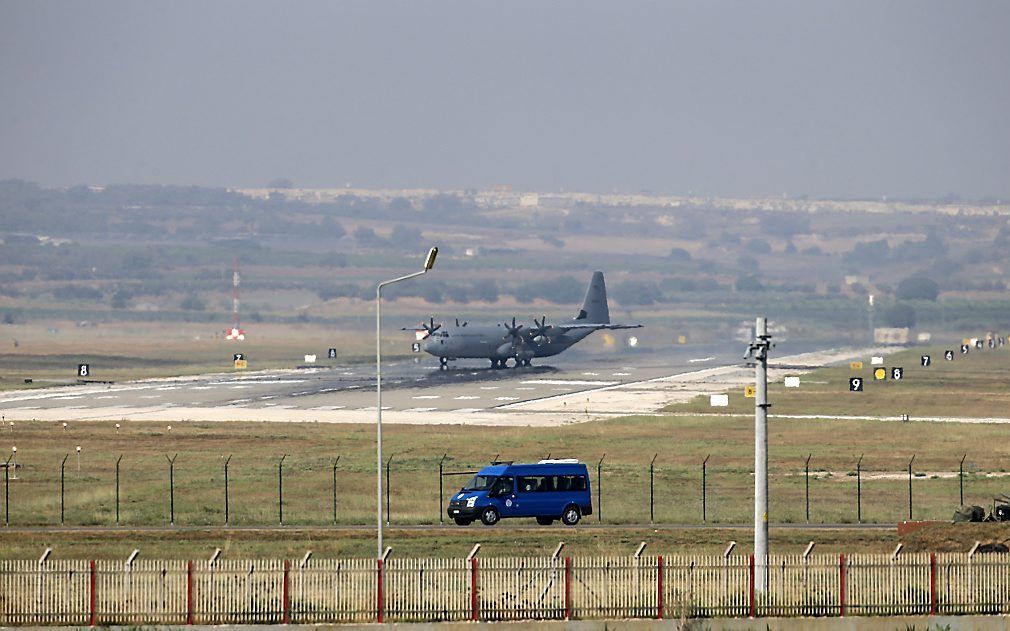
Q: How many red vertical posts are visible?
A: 10